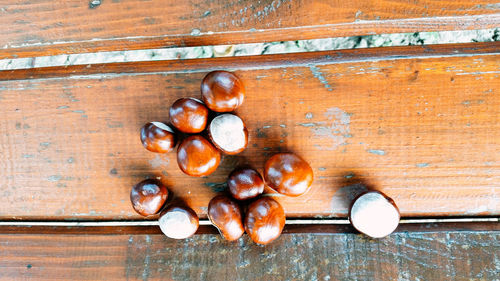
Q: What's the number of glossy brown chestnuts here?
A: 12